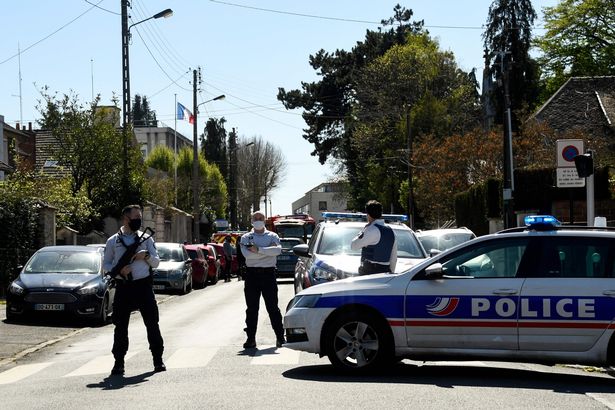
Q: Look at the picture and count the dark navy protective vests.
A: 1